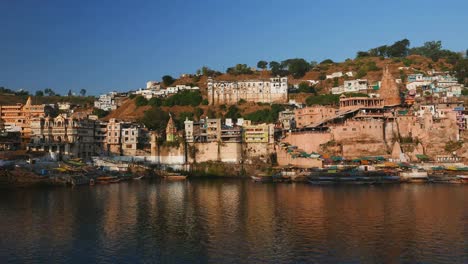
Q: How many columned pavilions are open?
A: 1